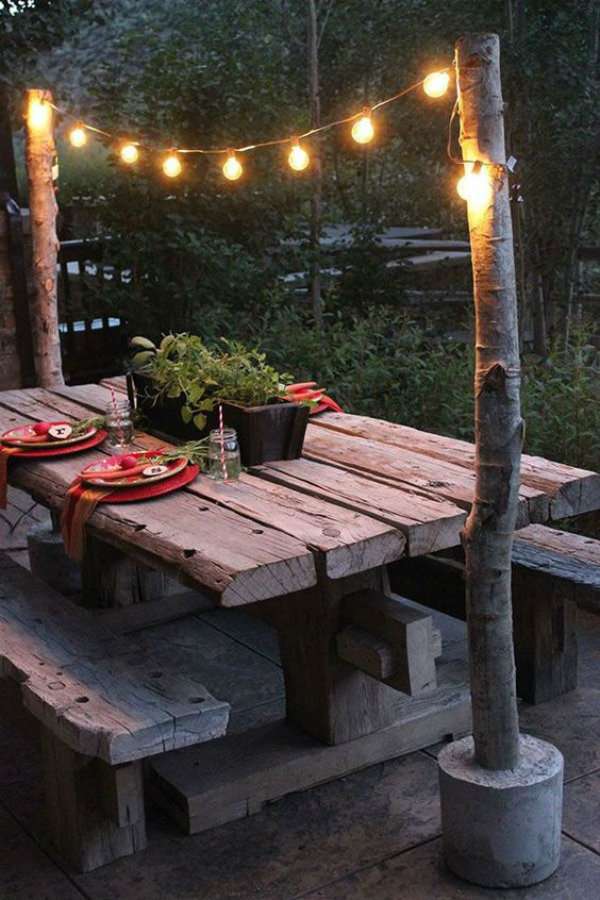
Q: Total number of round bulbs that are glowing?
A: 9